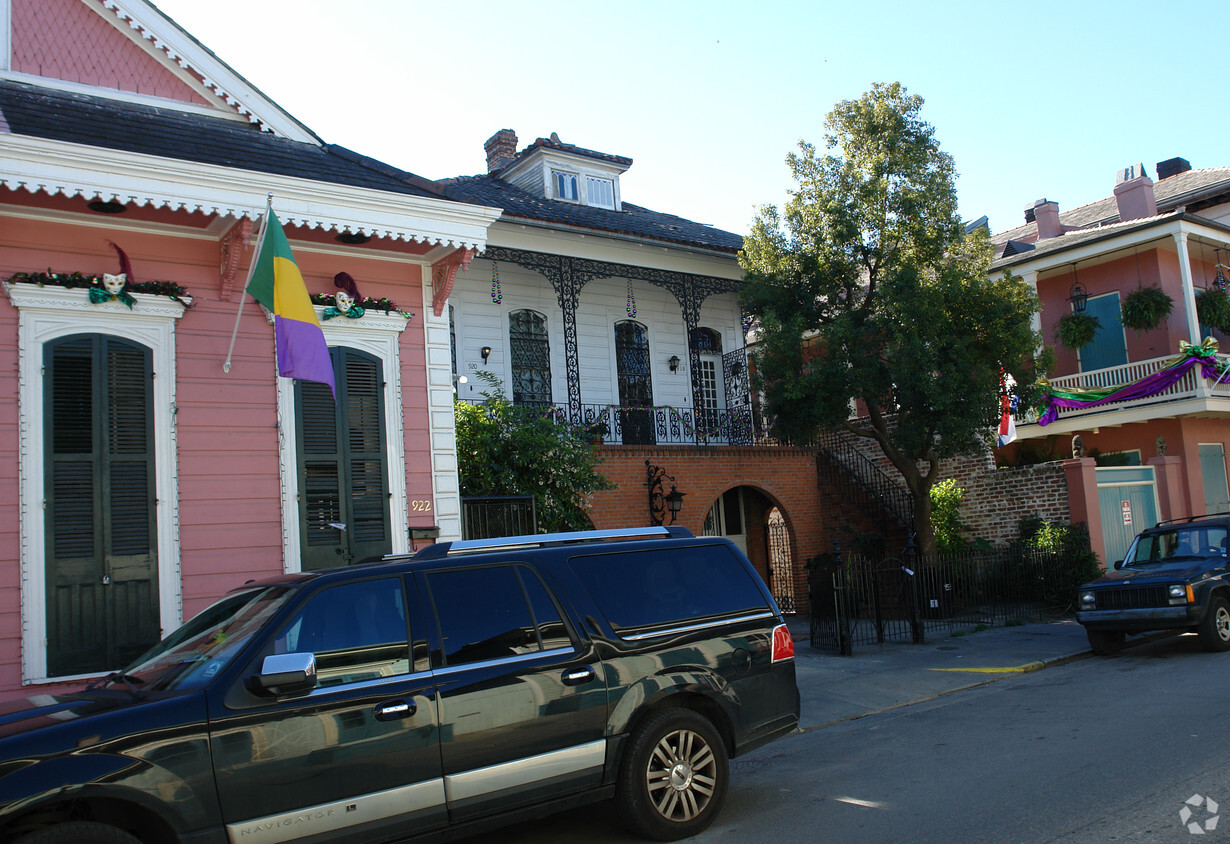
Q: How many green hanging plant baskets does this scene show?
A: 3